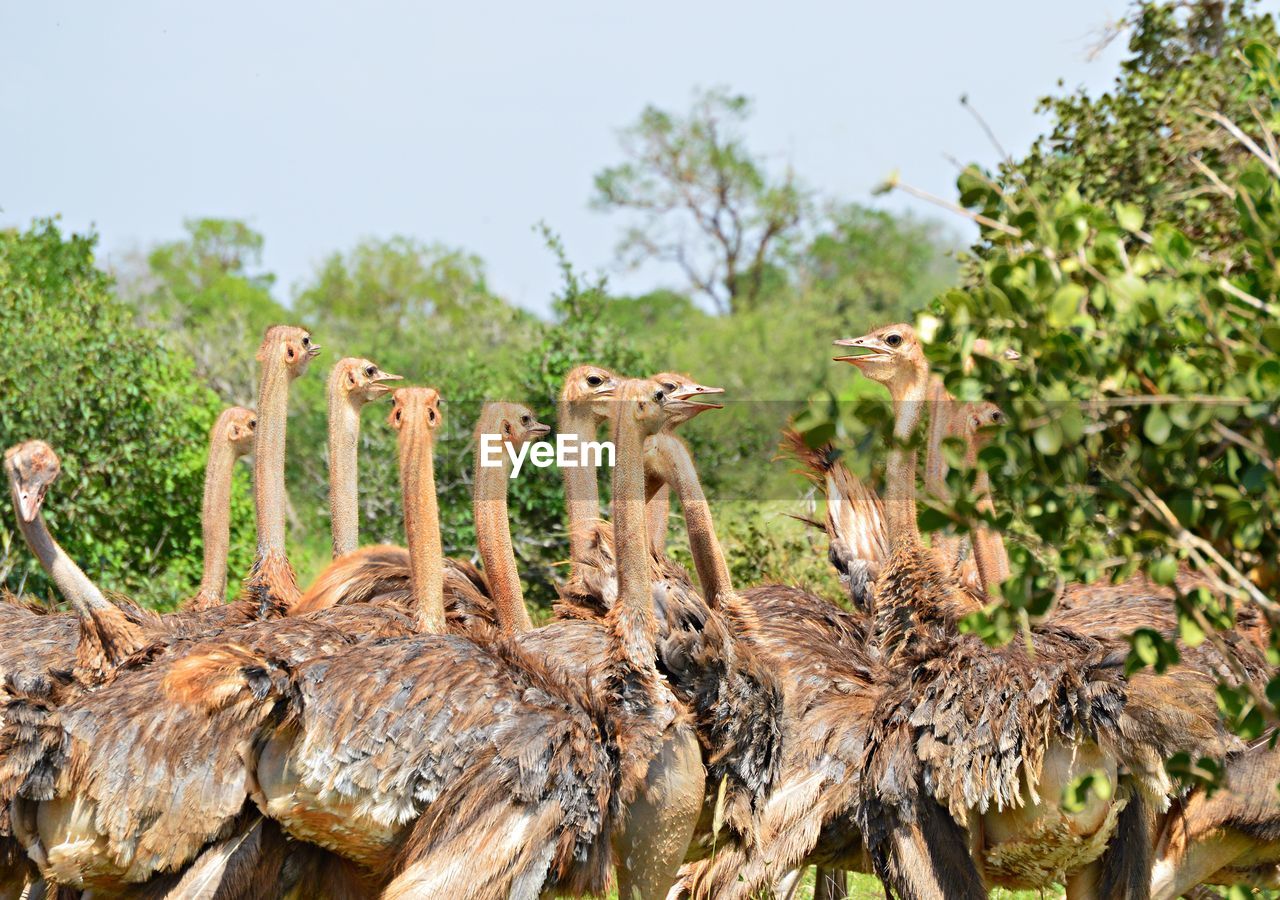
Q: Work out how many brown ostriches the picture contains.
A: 13